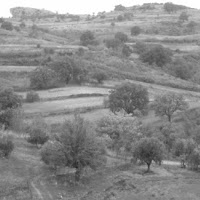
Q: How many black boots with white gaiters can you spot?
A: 0